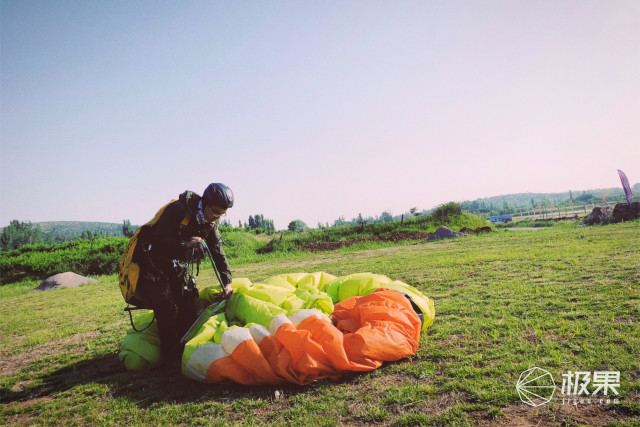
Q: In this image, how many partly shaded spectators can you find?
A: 0